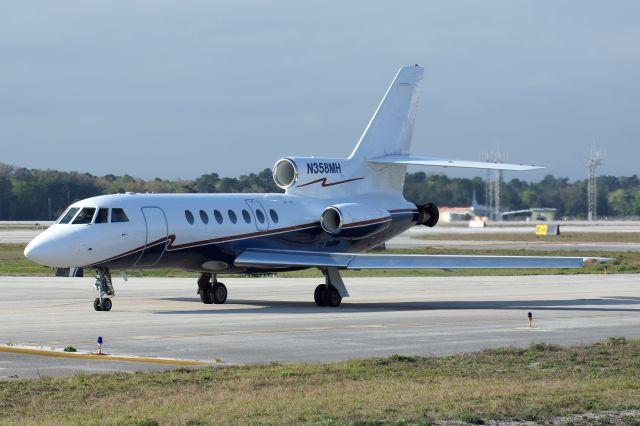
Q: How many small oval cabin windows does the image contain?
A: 7